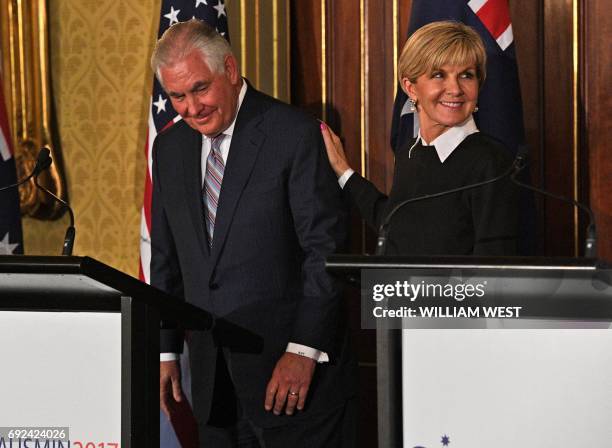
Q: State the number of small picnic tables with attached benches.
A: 0